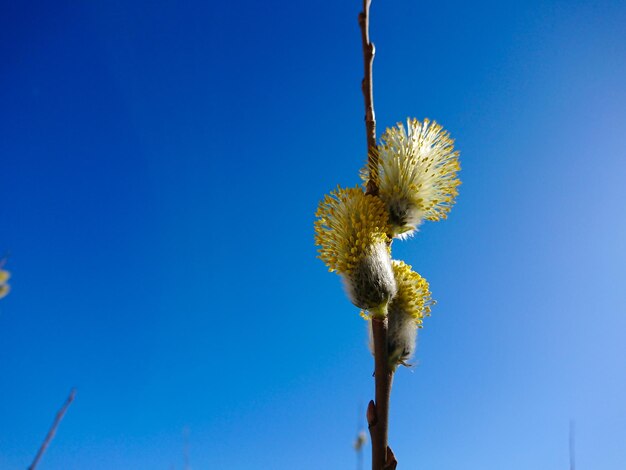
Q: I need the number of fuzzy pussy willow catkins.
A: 3